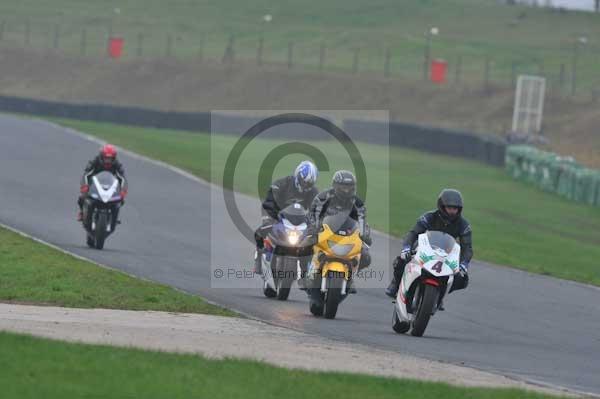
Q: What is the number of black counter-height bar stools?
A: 0